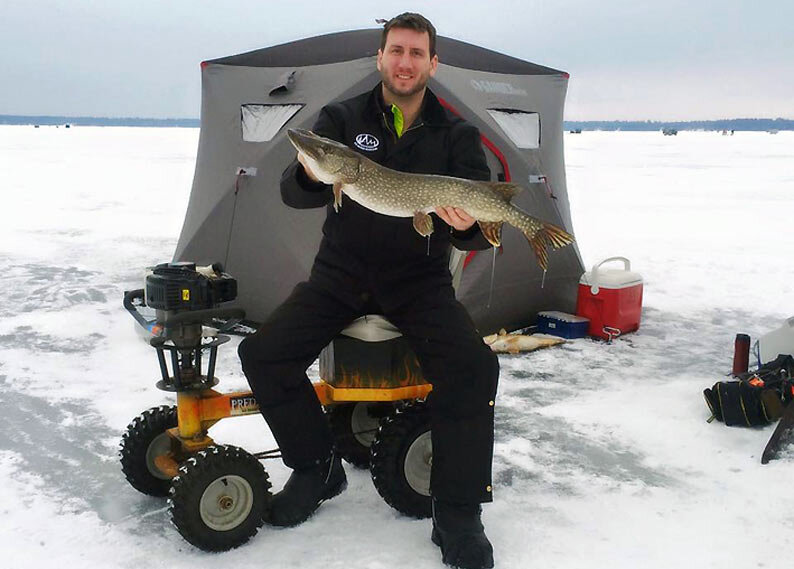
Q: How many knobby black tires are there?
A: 4